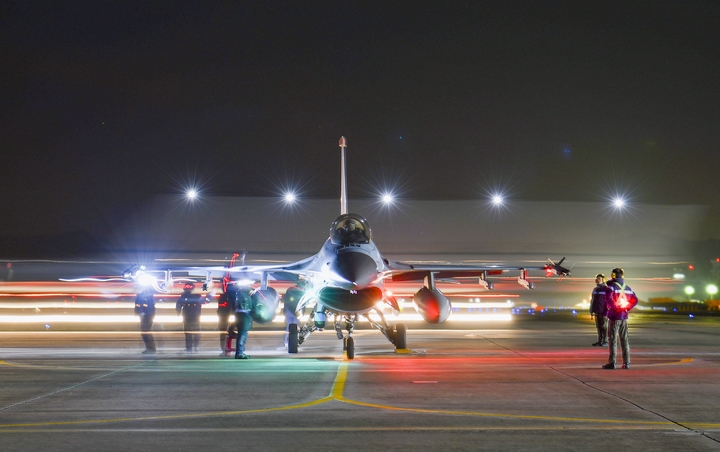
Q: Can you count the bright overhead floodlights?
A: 5